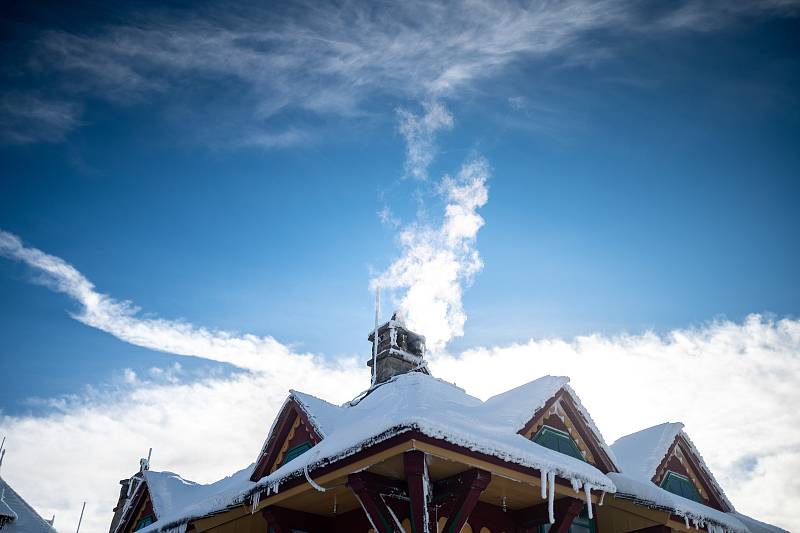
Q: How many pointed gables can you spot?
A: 4